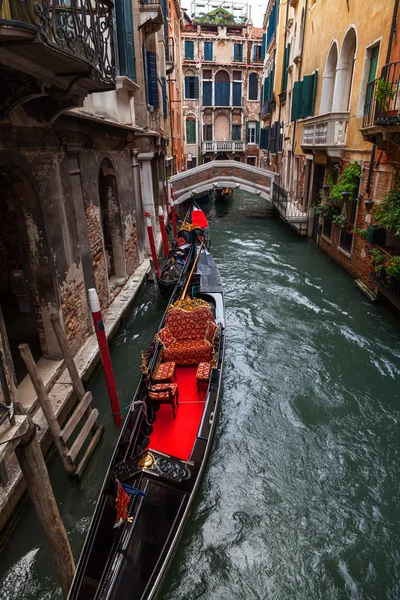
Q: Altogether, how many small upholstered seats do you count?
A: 3